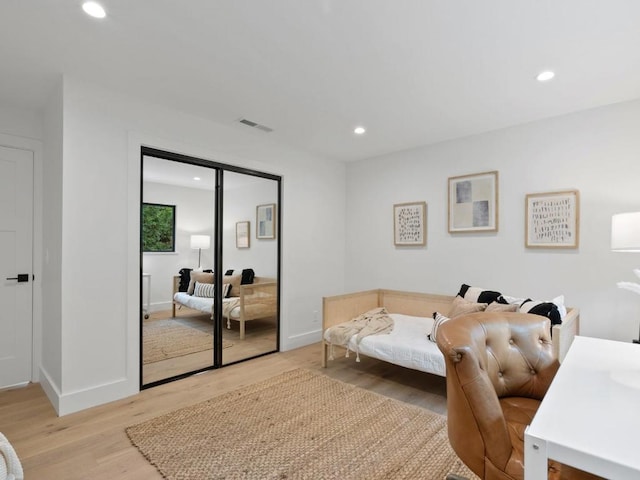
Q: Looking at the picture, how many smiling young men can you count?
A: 0